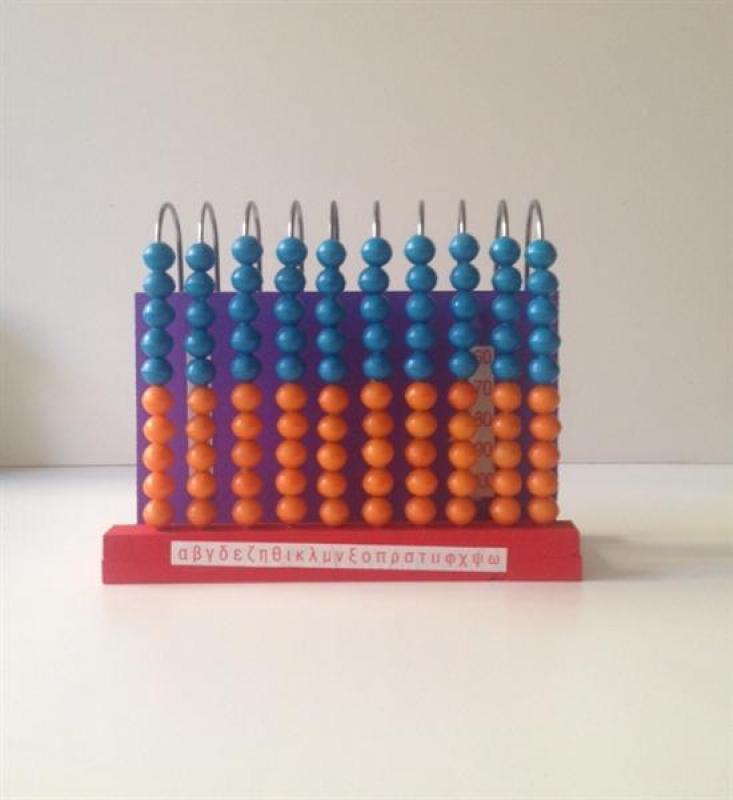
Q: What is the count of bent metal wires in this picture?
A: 10